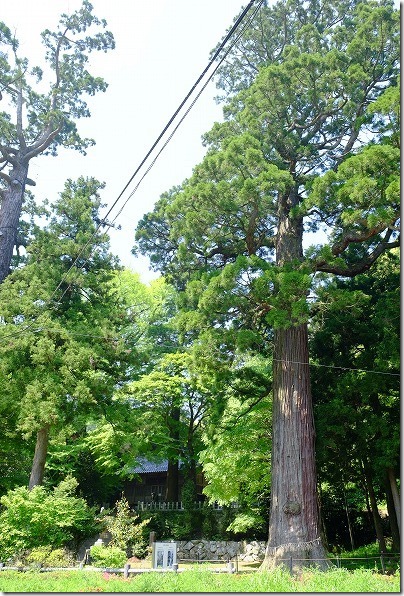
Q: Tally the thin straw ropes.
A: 1